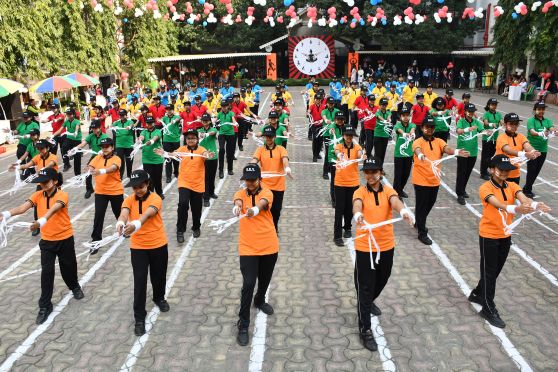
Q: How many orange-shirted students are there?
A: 12